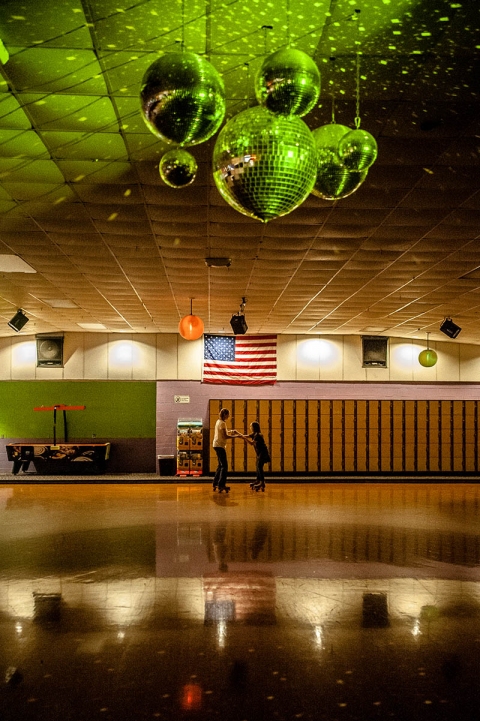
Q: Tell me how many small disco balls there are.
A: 2